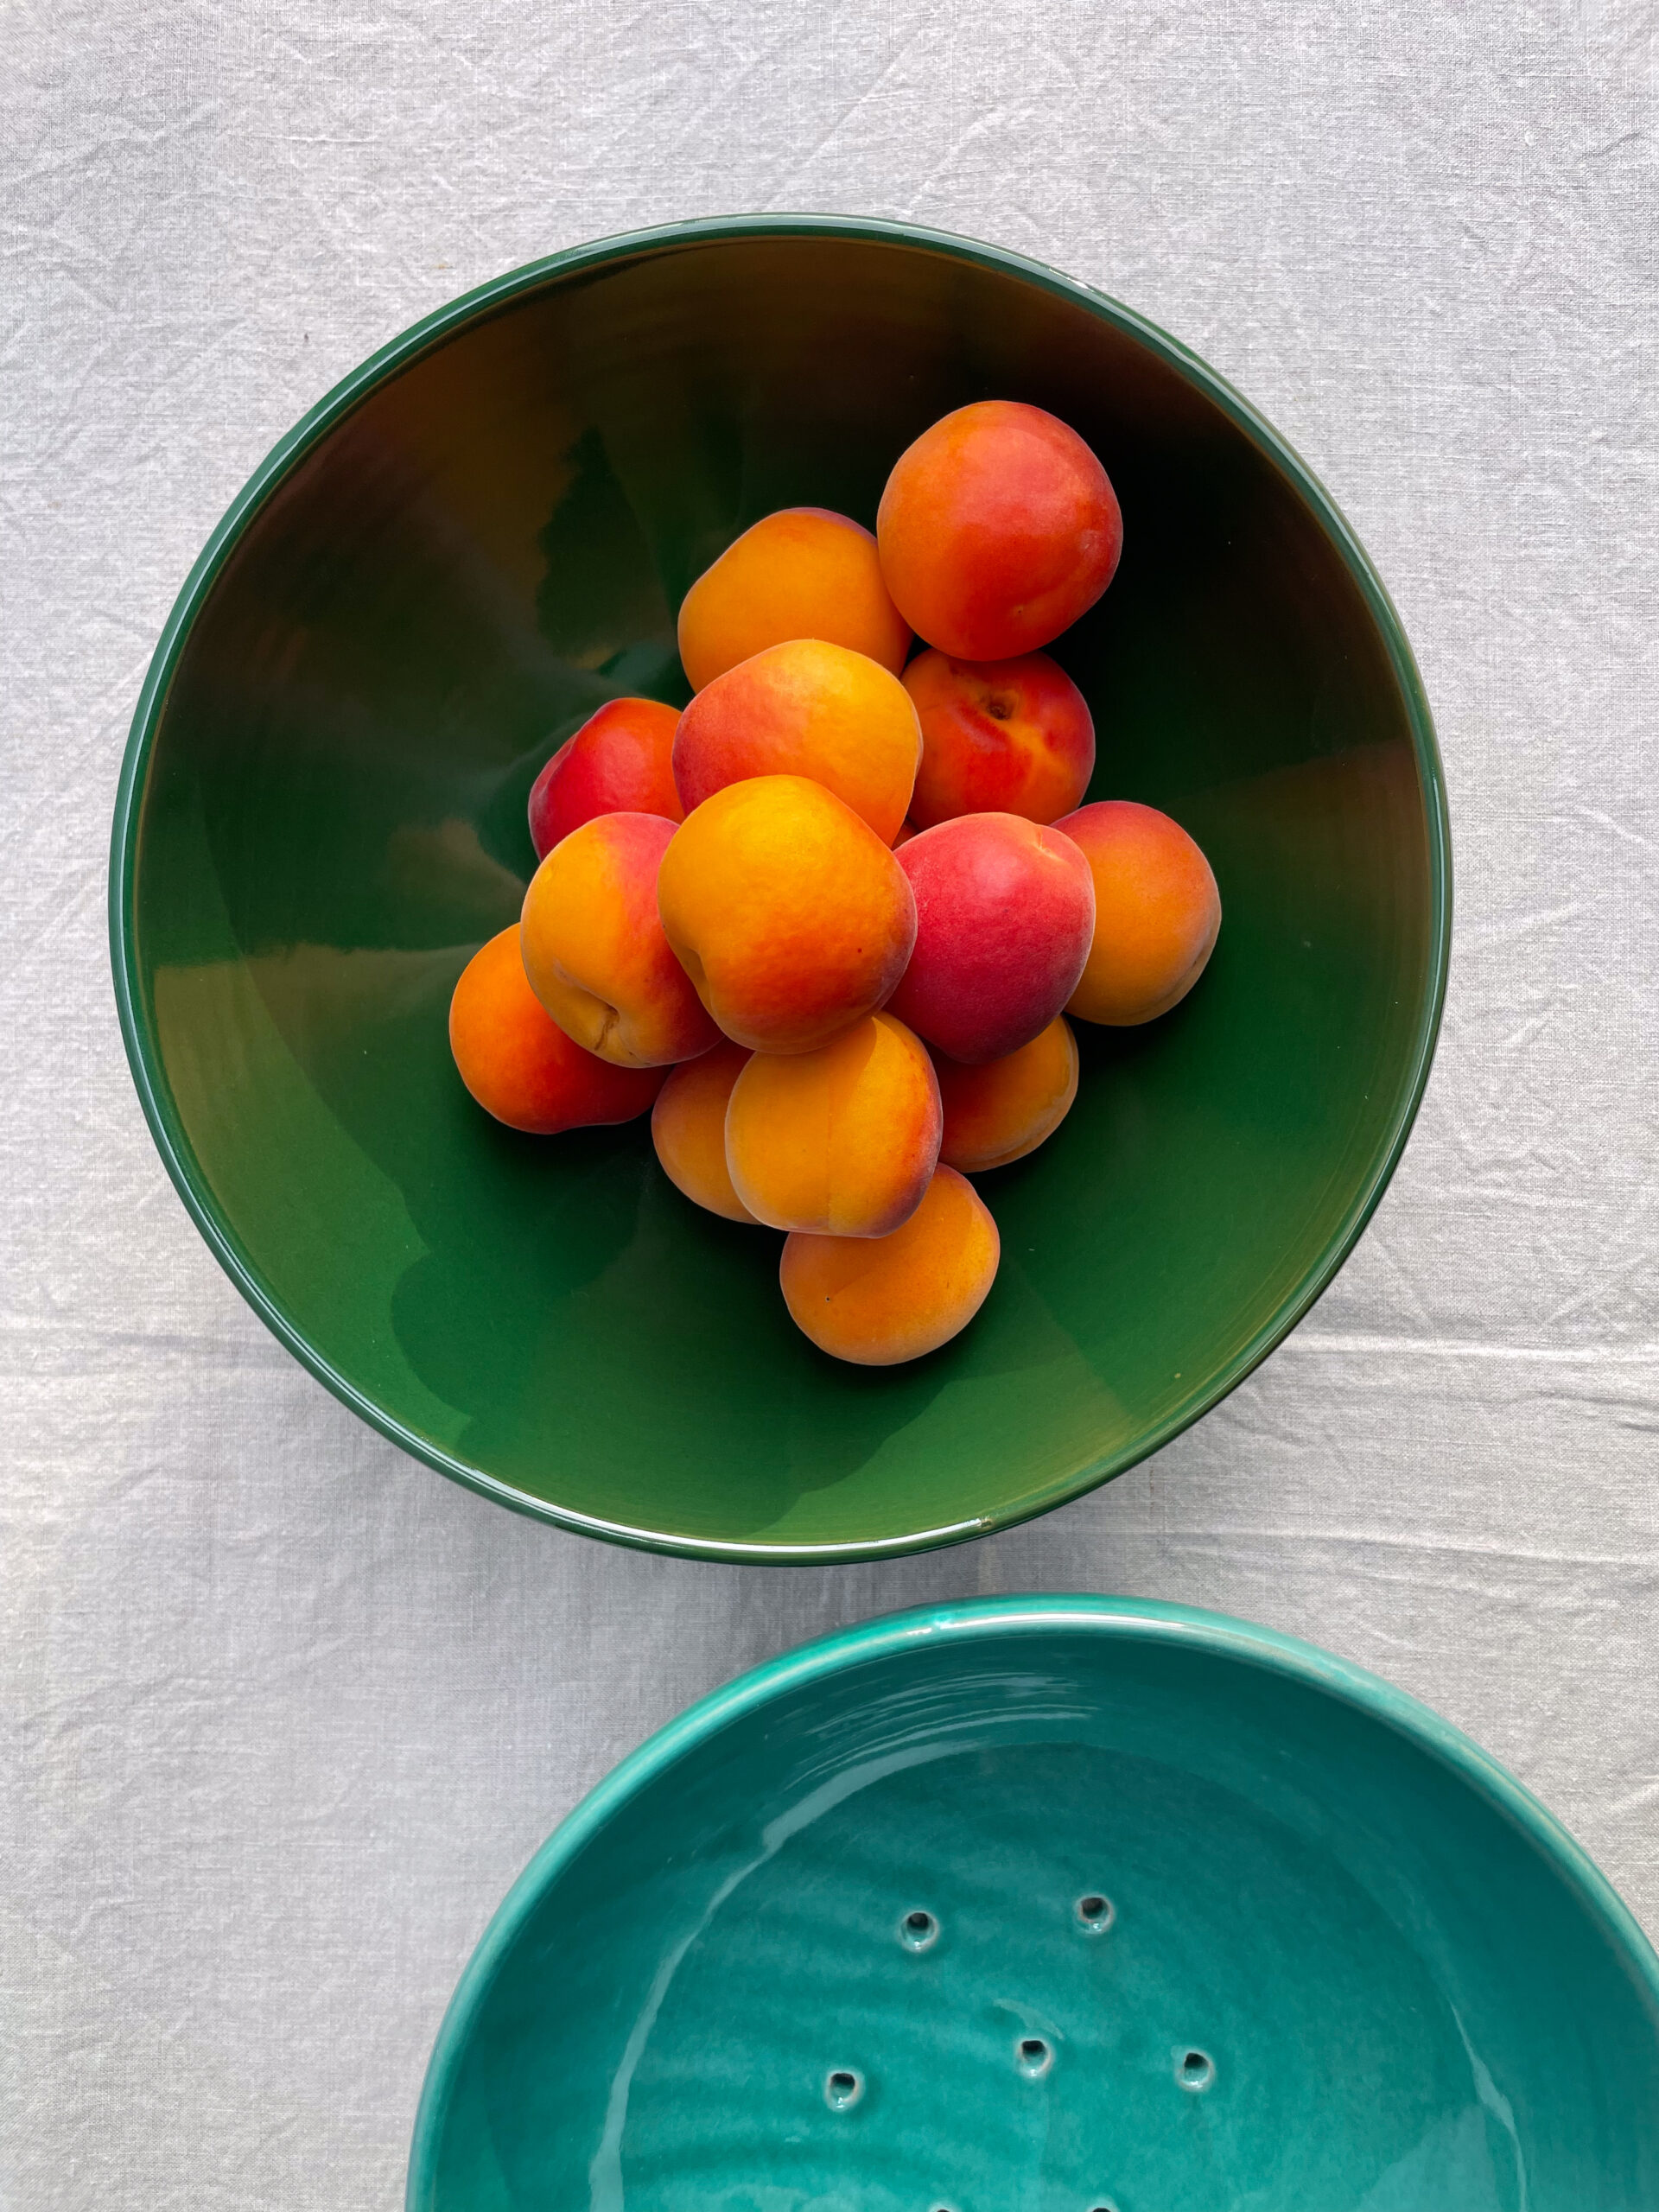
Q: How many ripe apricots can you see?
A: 14